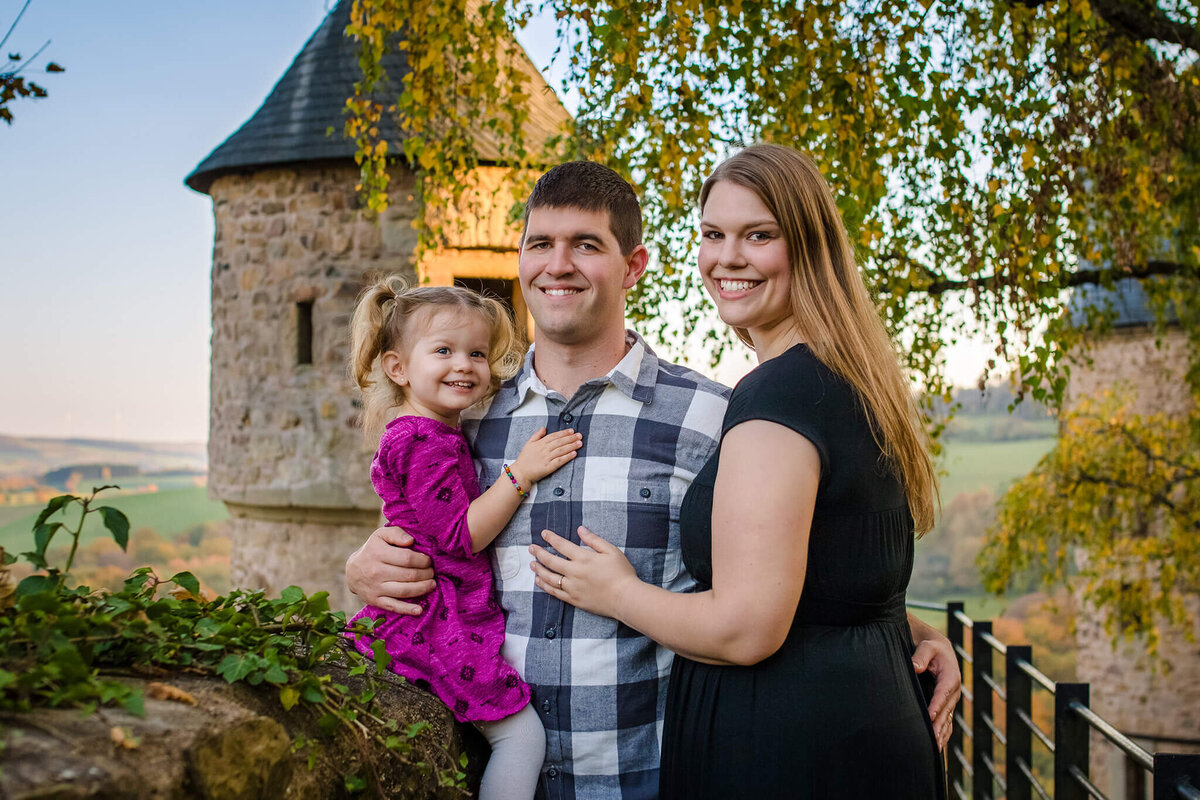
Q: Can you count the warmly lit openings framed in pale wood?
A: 1